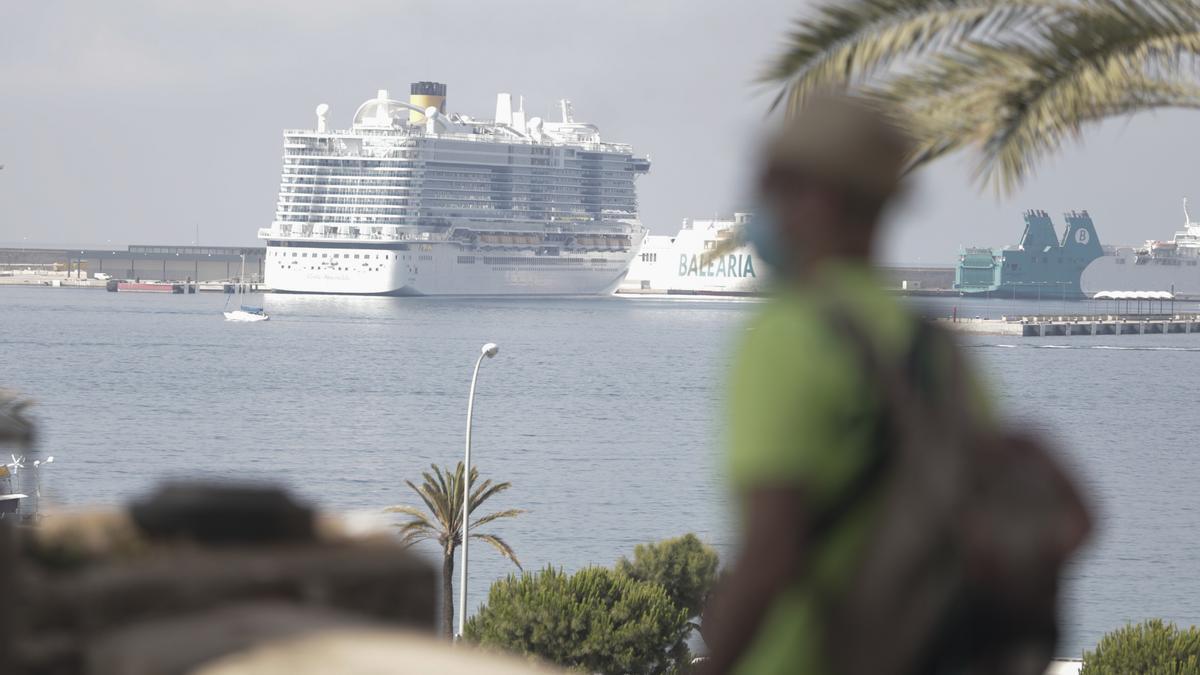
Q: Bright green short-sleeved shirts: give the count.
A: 1